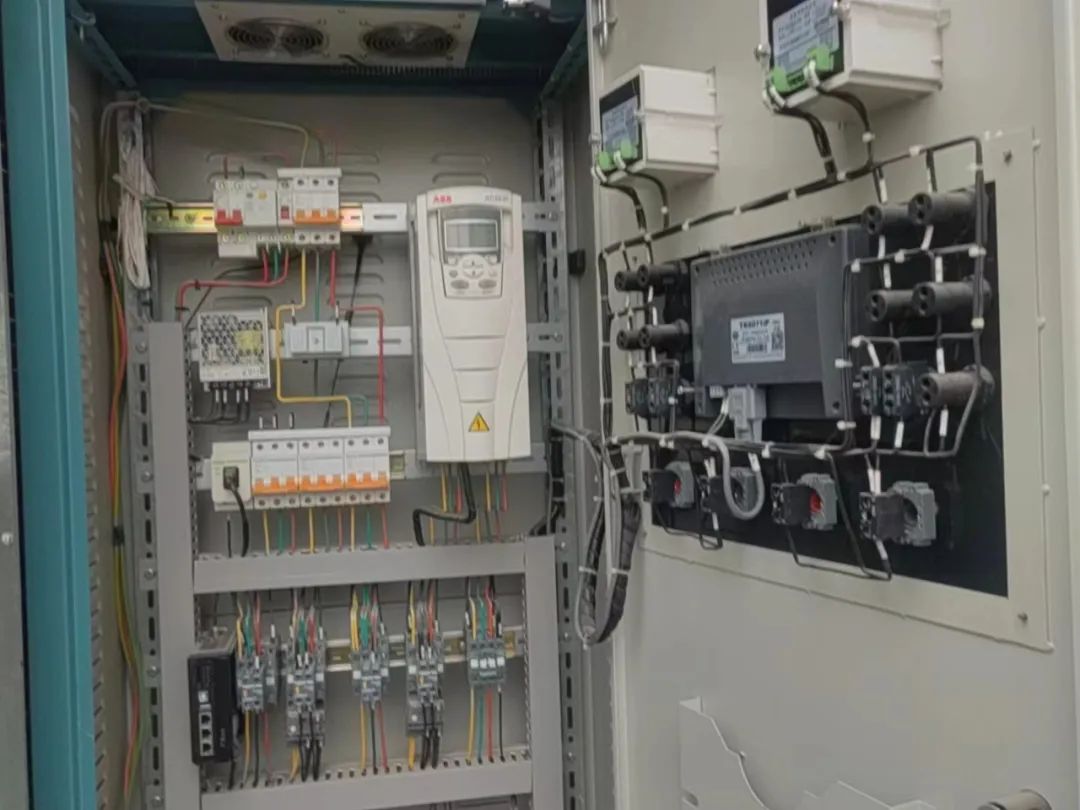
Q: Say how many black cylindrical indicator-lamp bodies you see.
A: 9